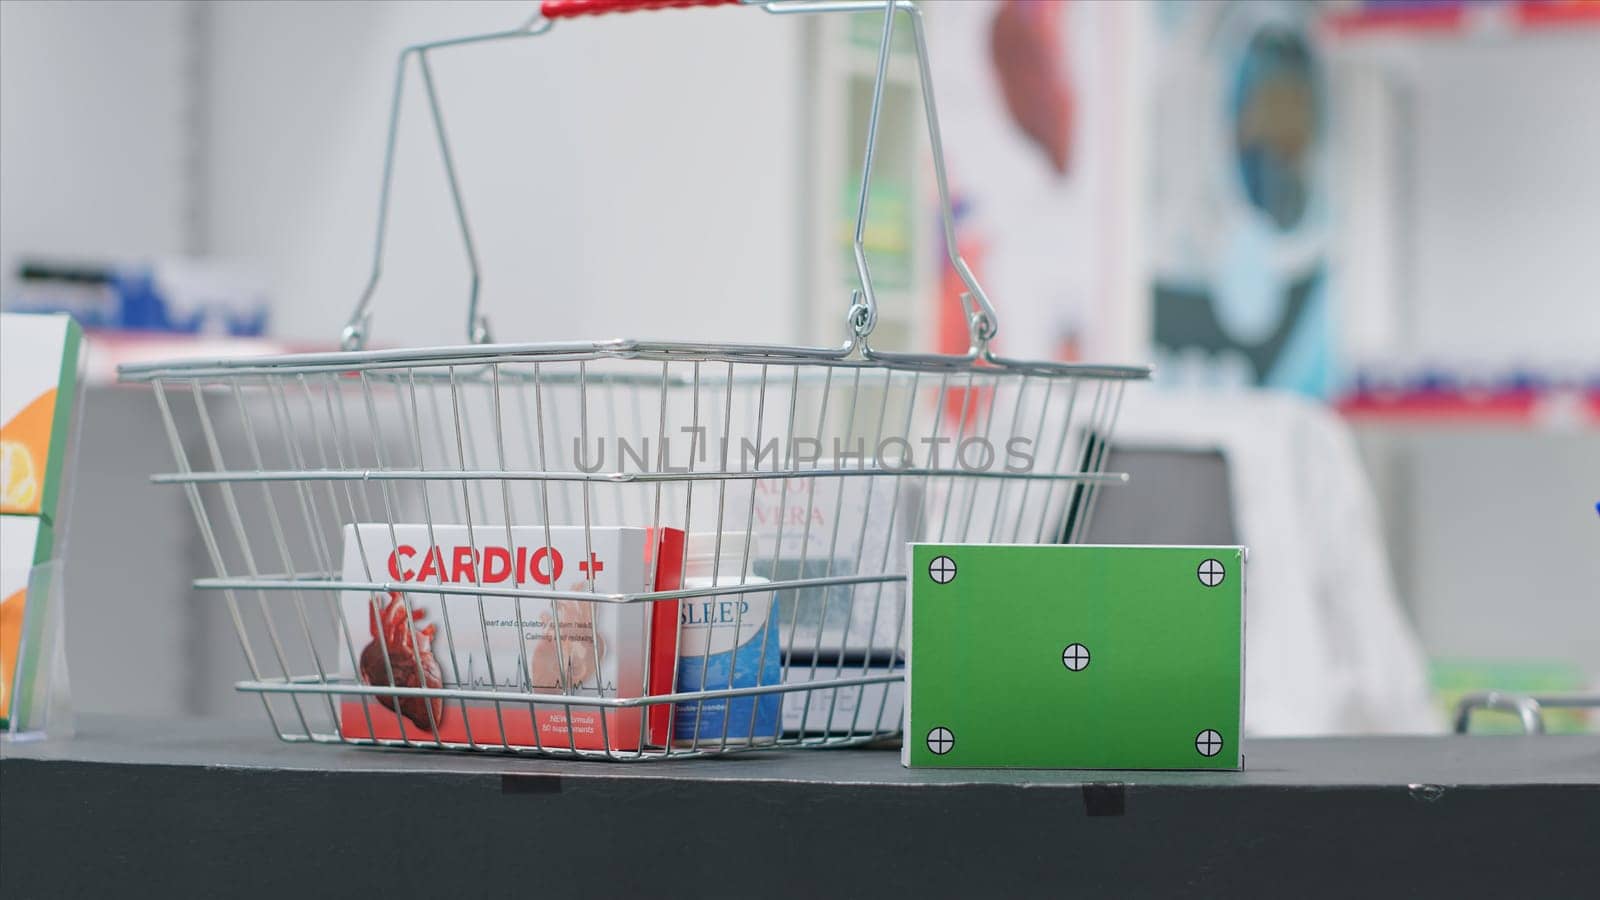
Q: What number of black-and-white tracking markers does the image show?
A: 5